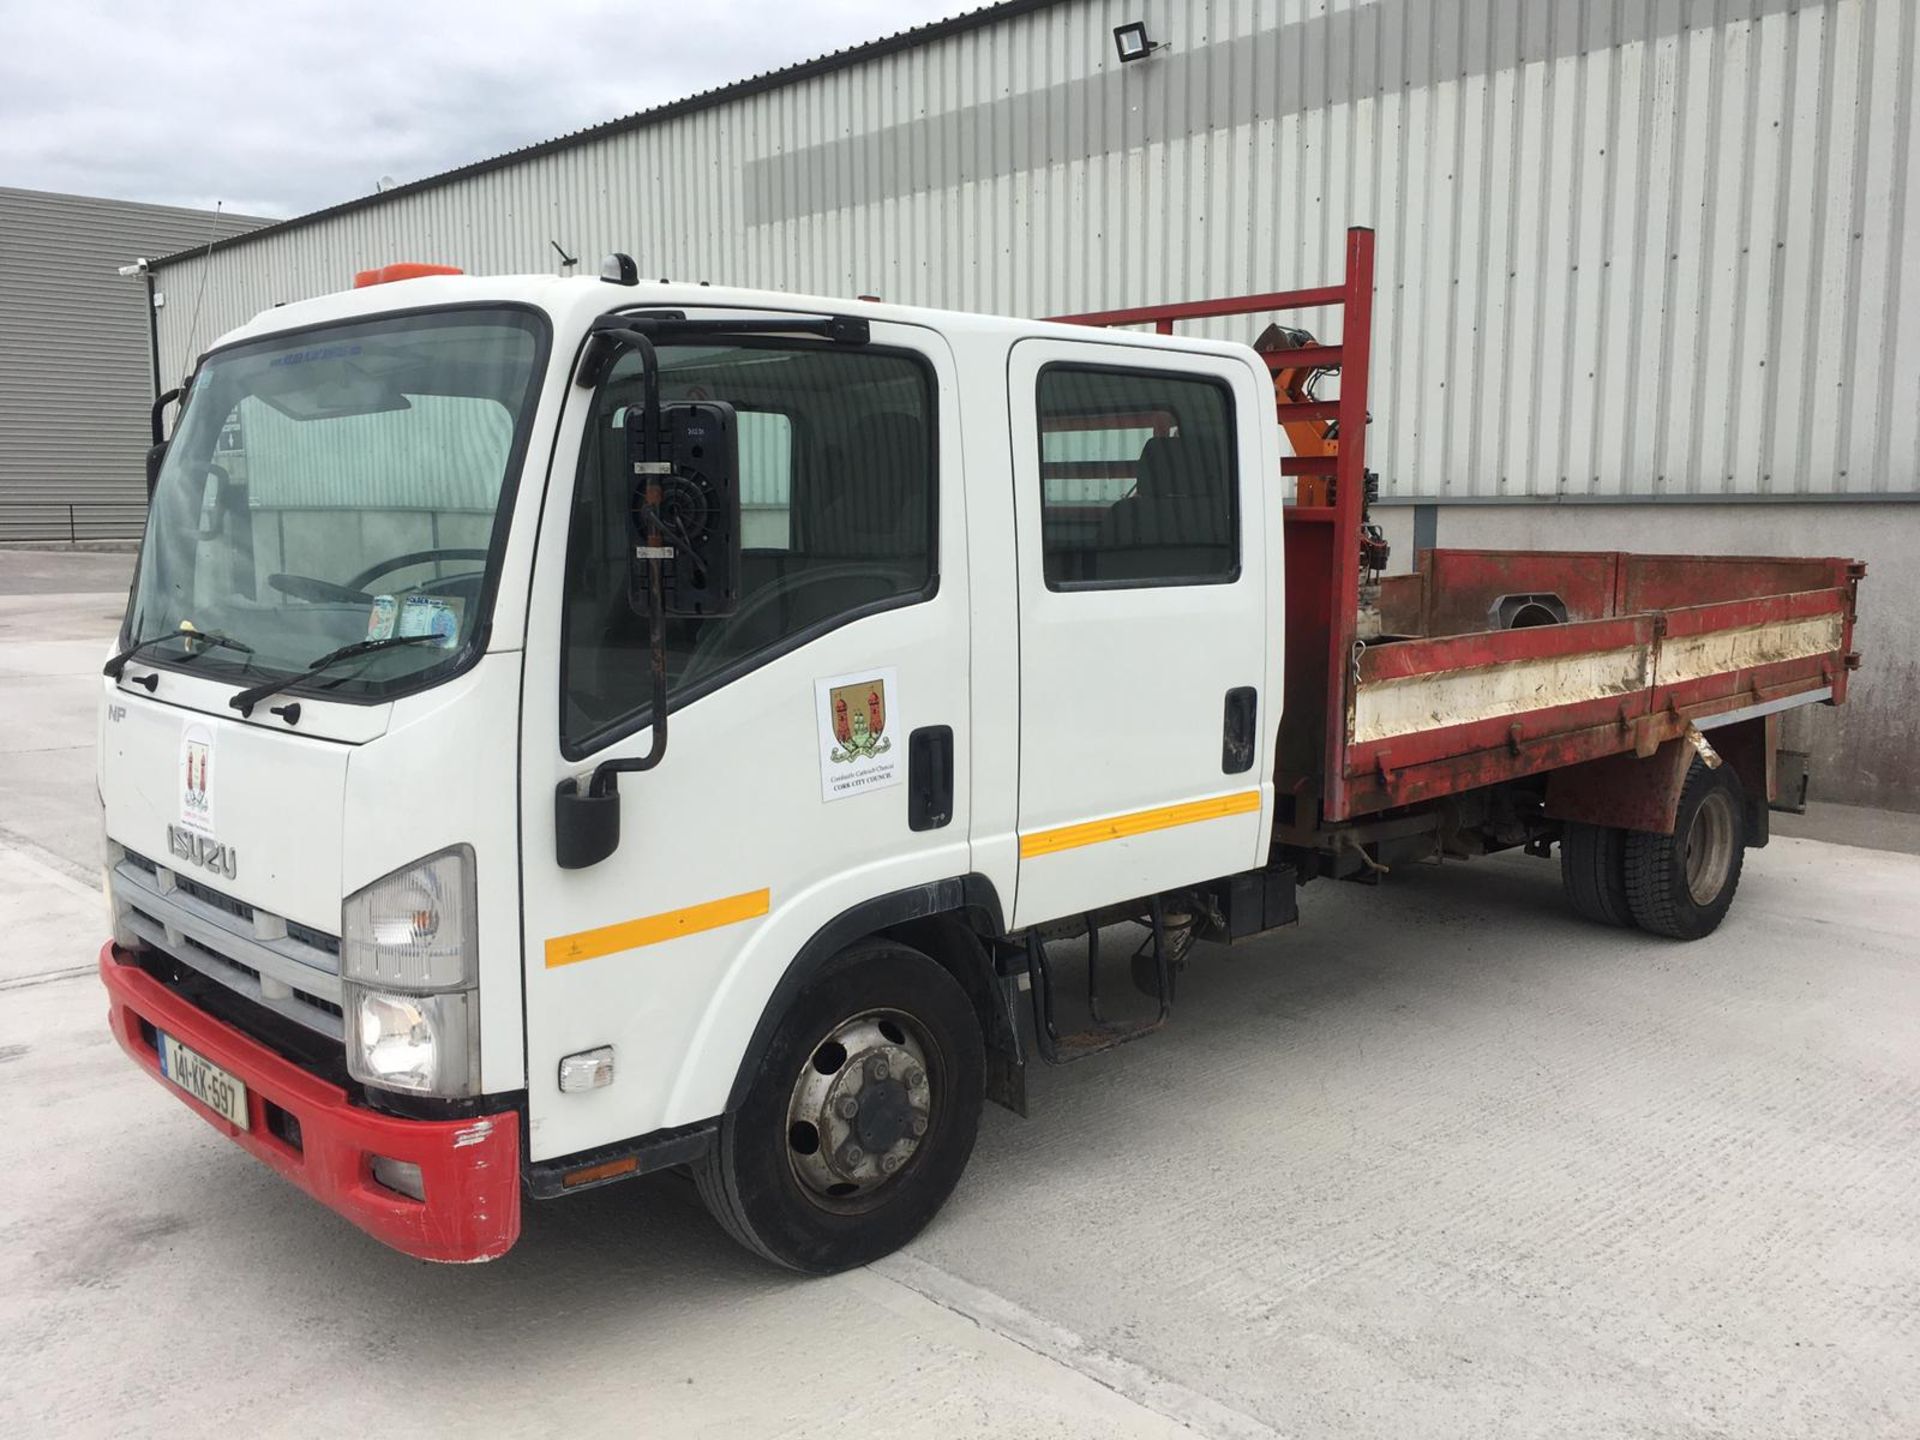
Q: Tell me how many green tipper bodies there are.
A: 0